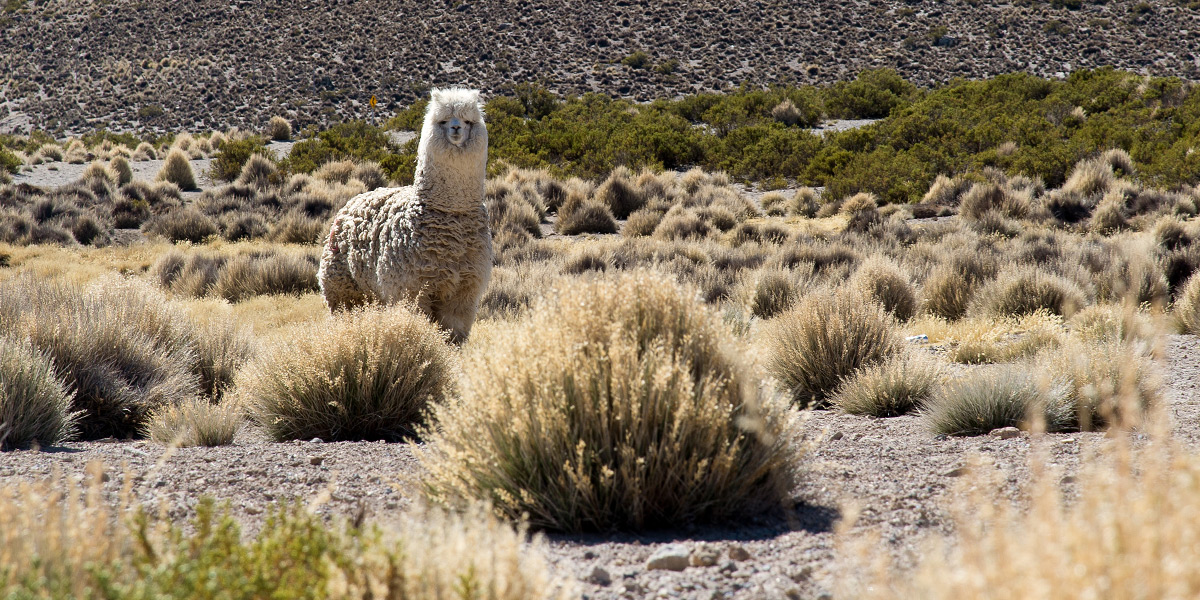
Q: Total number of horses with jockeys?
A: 0